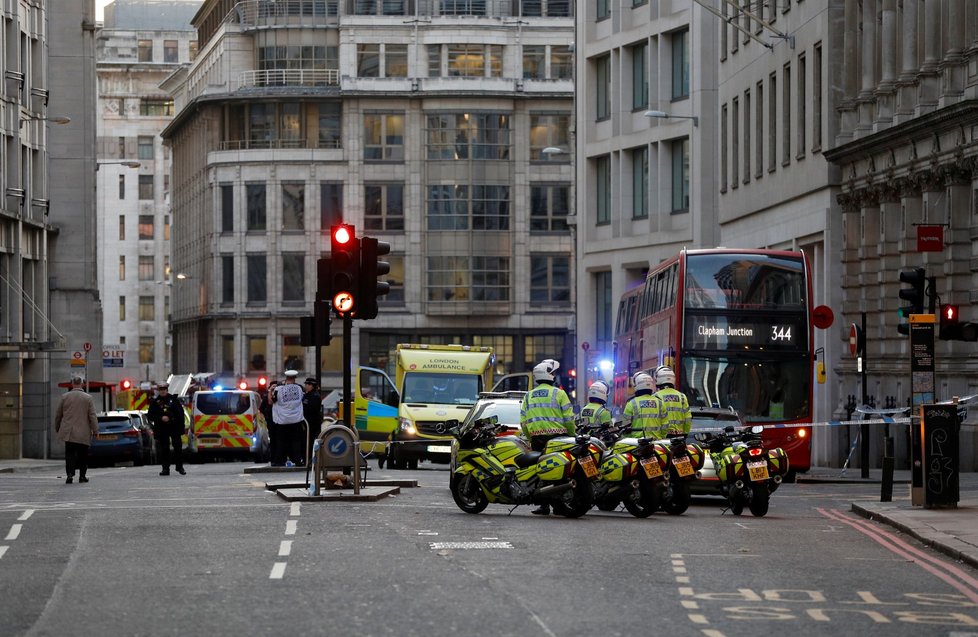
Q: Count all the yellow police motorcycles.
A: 4